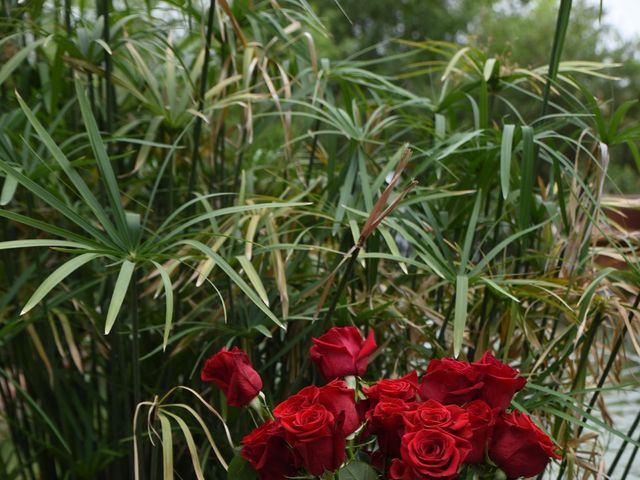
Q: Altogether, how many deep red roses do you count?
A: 14